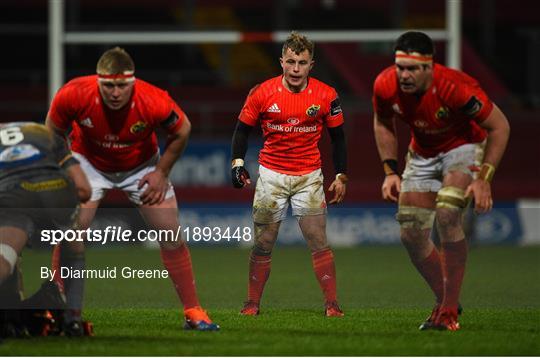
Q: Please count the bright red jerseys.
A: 3